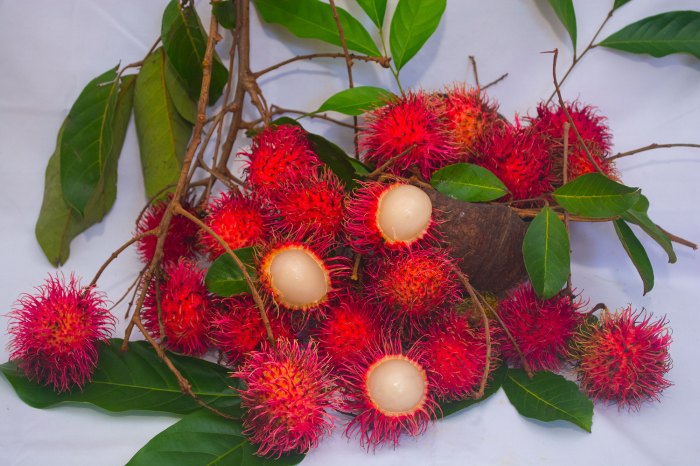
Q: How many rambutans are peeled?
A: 3